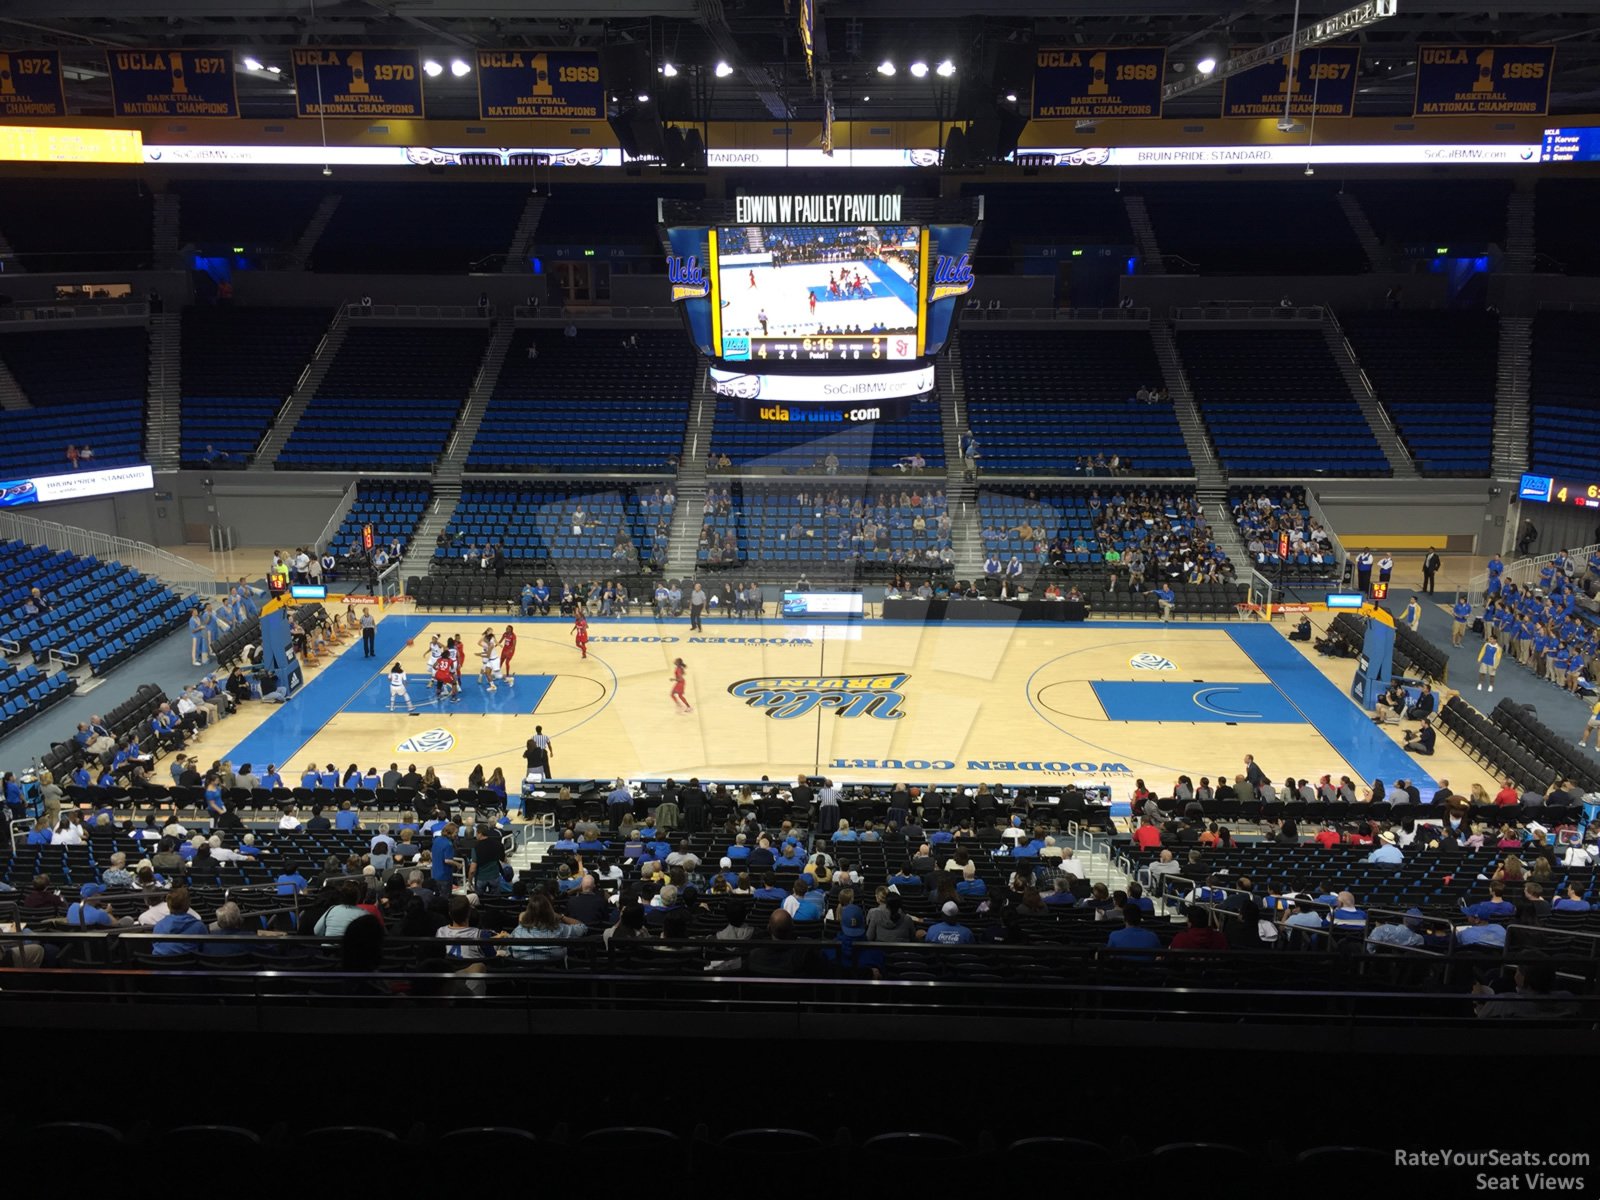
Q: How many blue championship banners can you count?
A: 7